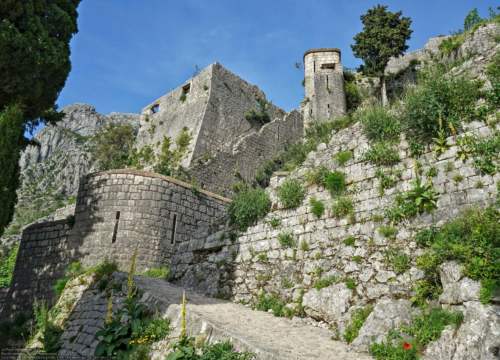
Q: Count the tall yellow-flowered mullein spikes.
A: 3